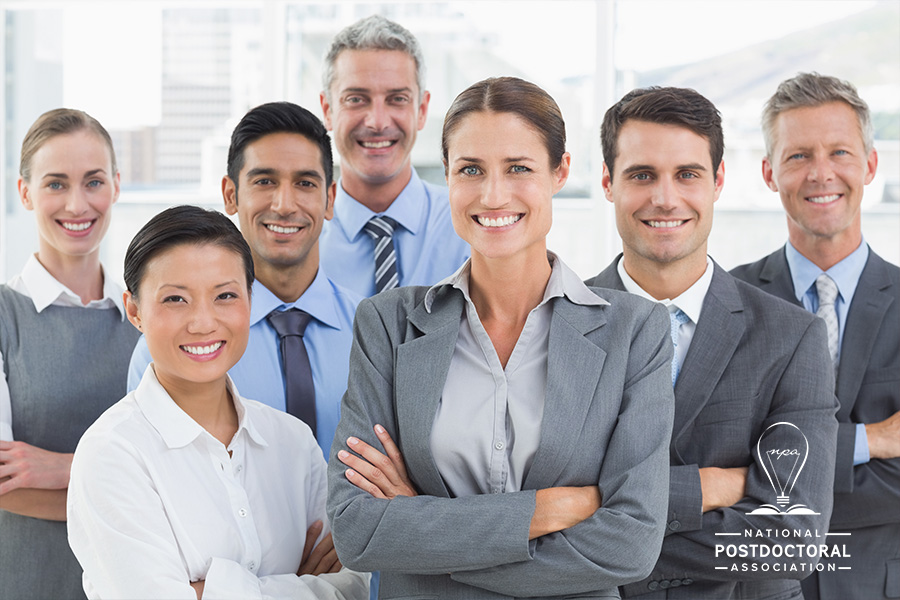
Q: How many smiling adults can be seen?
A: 7